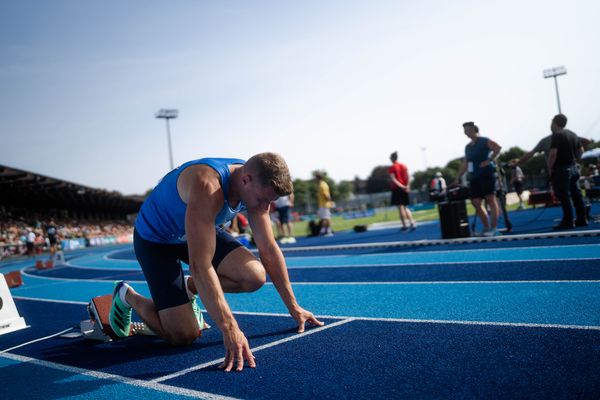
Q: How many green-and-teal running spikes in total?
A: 2